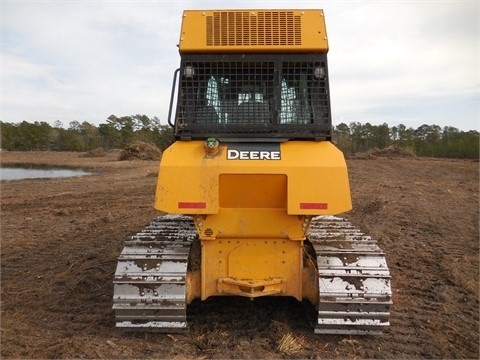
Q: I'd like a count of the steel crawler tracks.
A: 2